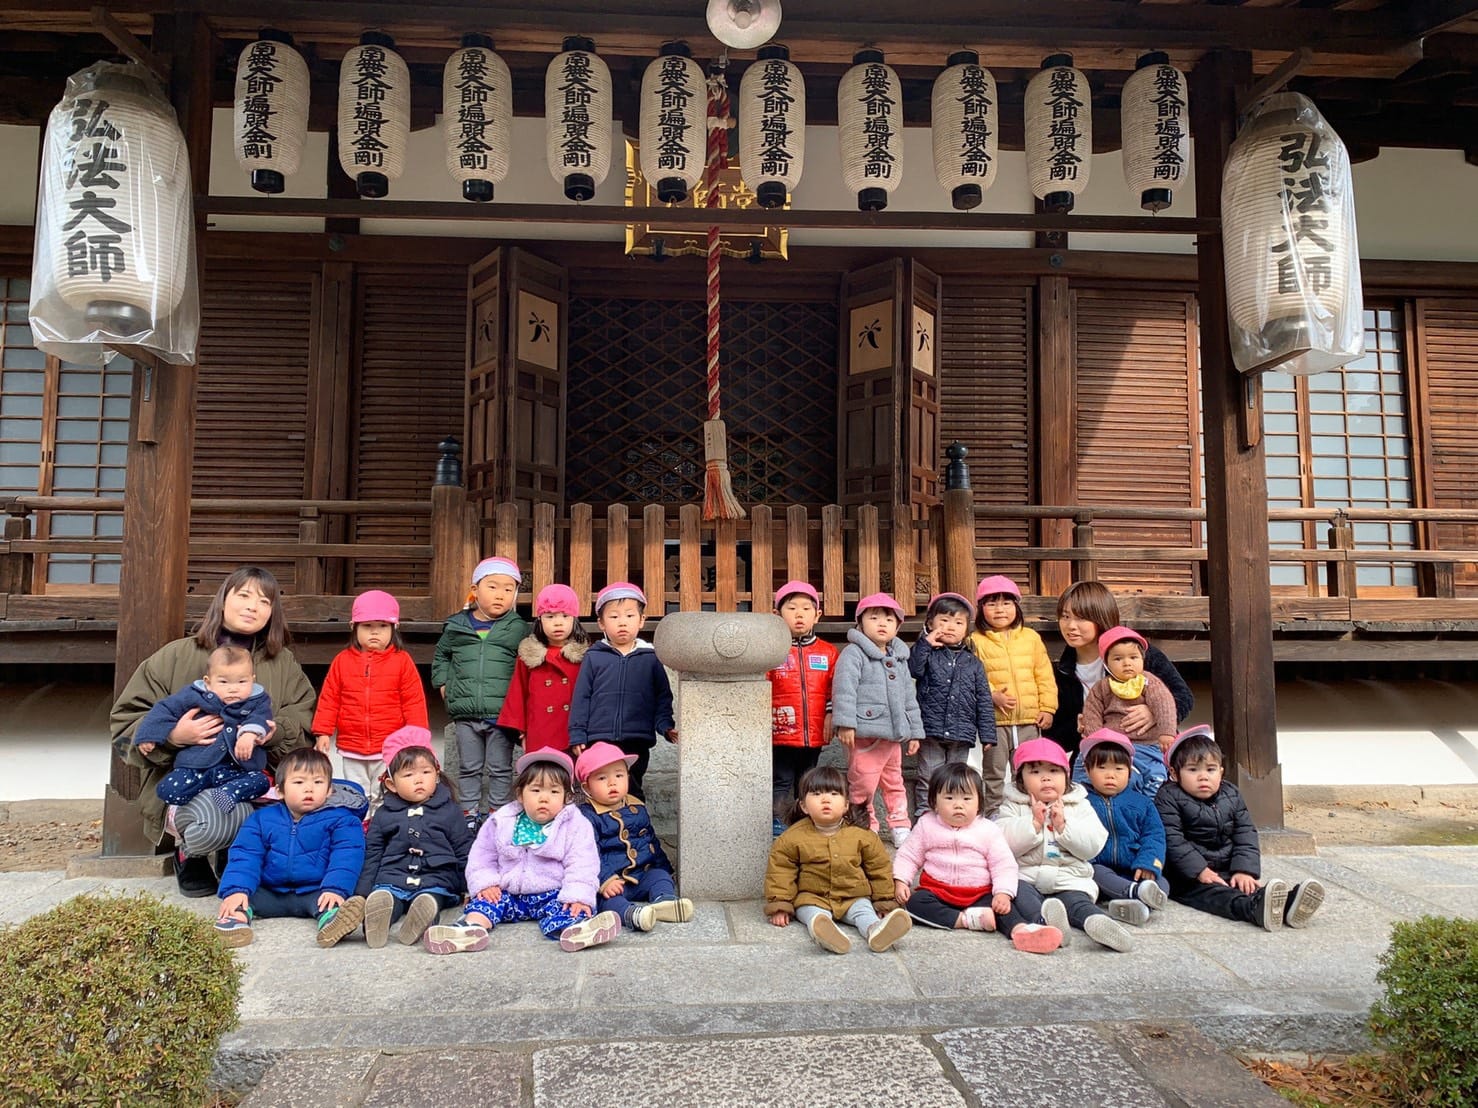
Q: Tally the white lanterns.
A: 12